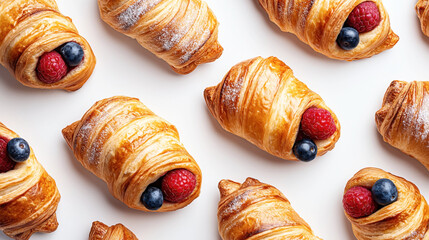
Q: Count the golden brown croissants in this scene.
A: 11